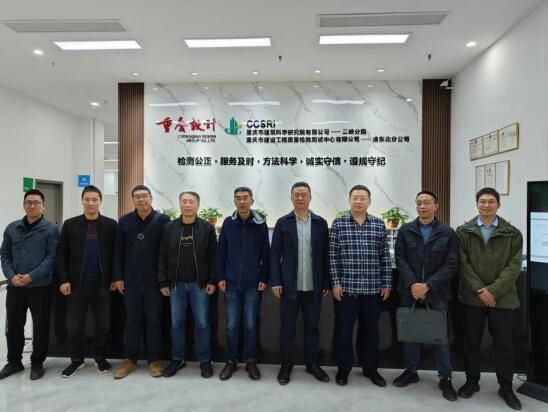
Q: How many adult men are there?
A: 9